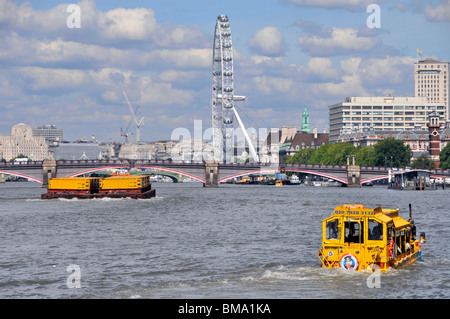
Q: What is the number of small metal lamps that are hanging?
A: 0